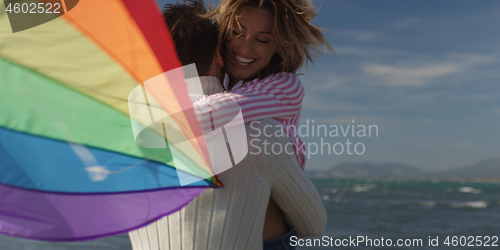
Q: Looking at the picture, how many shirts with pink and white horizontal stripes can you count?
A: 1